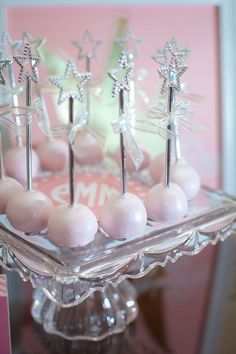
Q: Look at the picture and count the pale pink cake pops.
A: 11